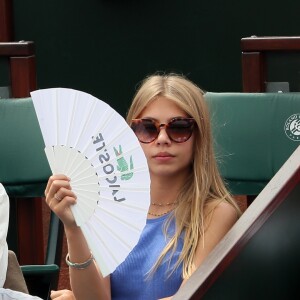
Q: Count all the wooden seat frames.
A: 2